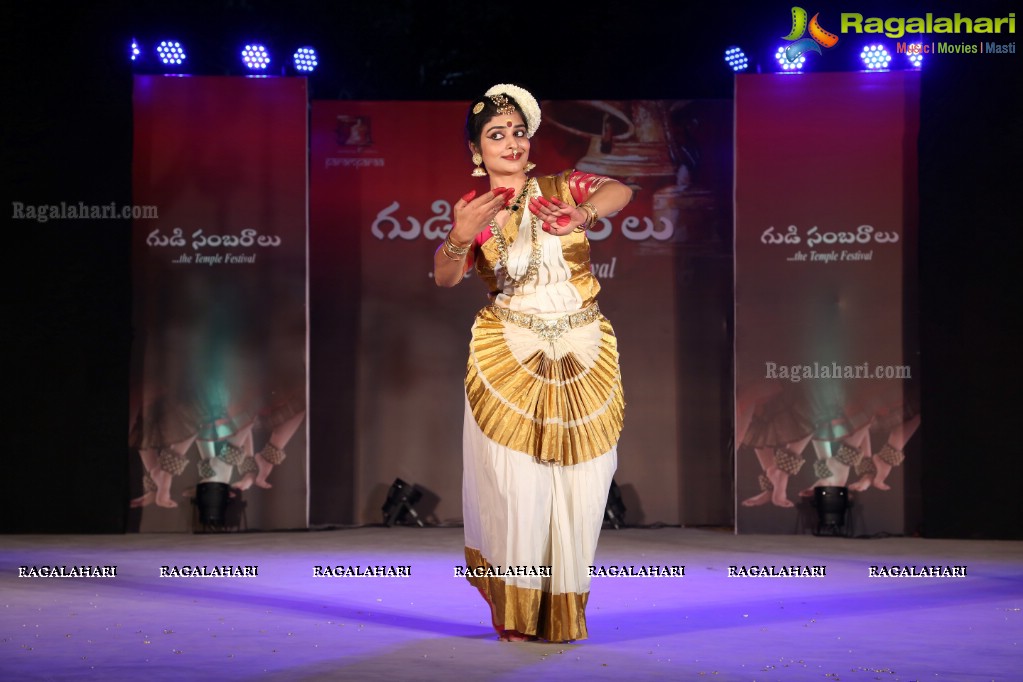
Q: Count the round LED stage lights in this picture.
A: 8